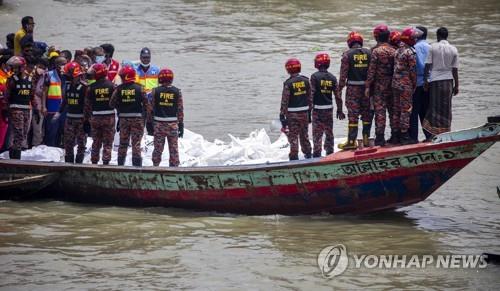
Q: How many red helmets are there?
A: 11